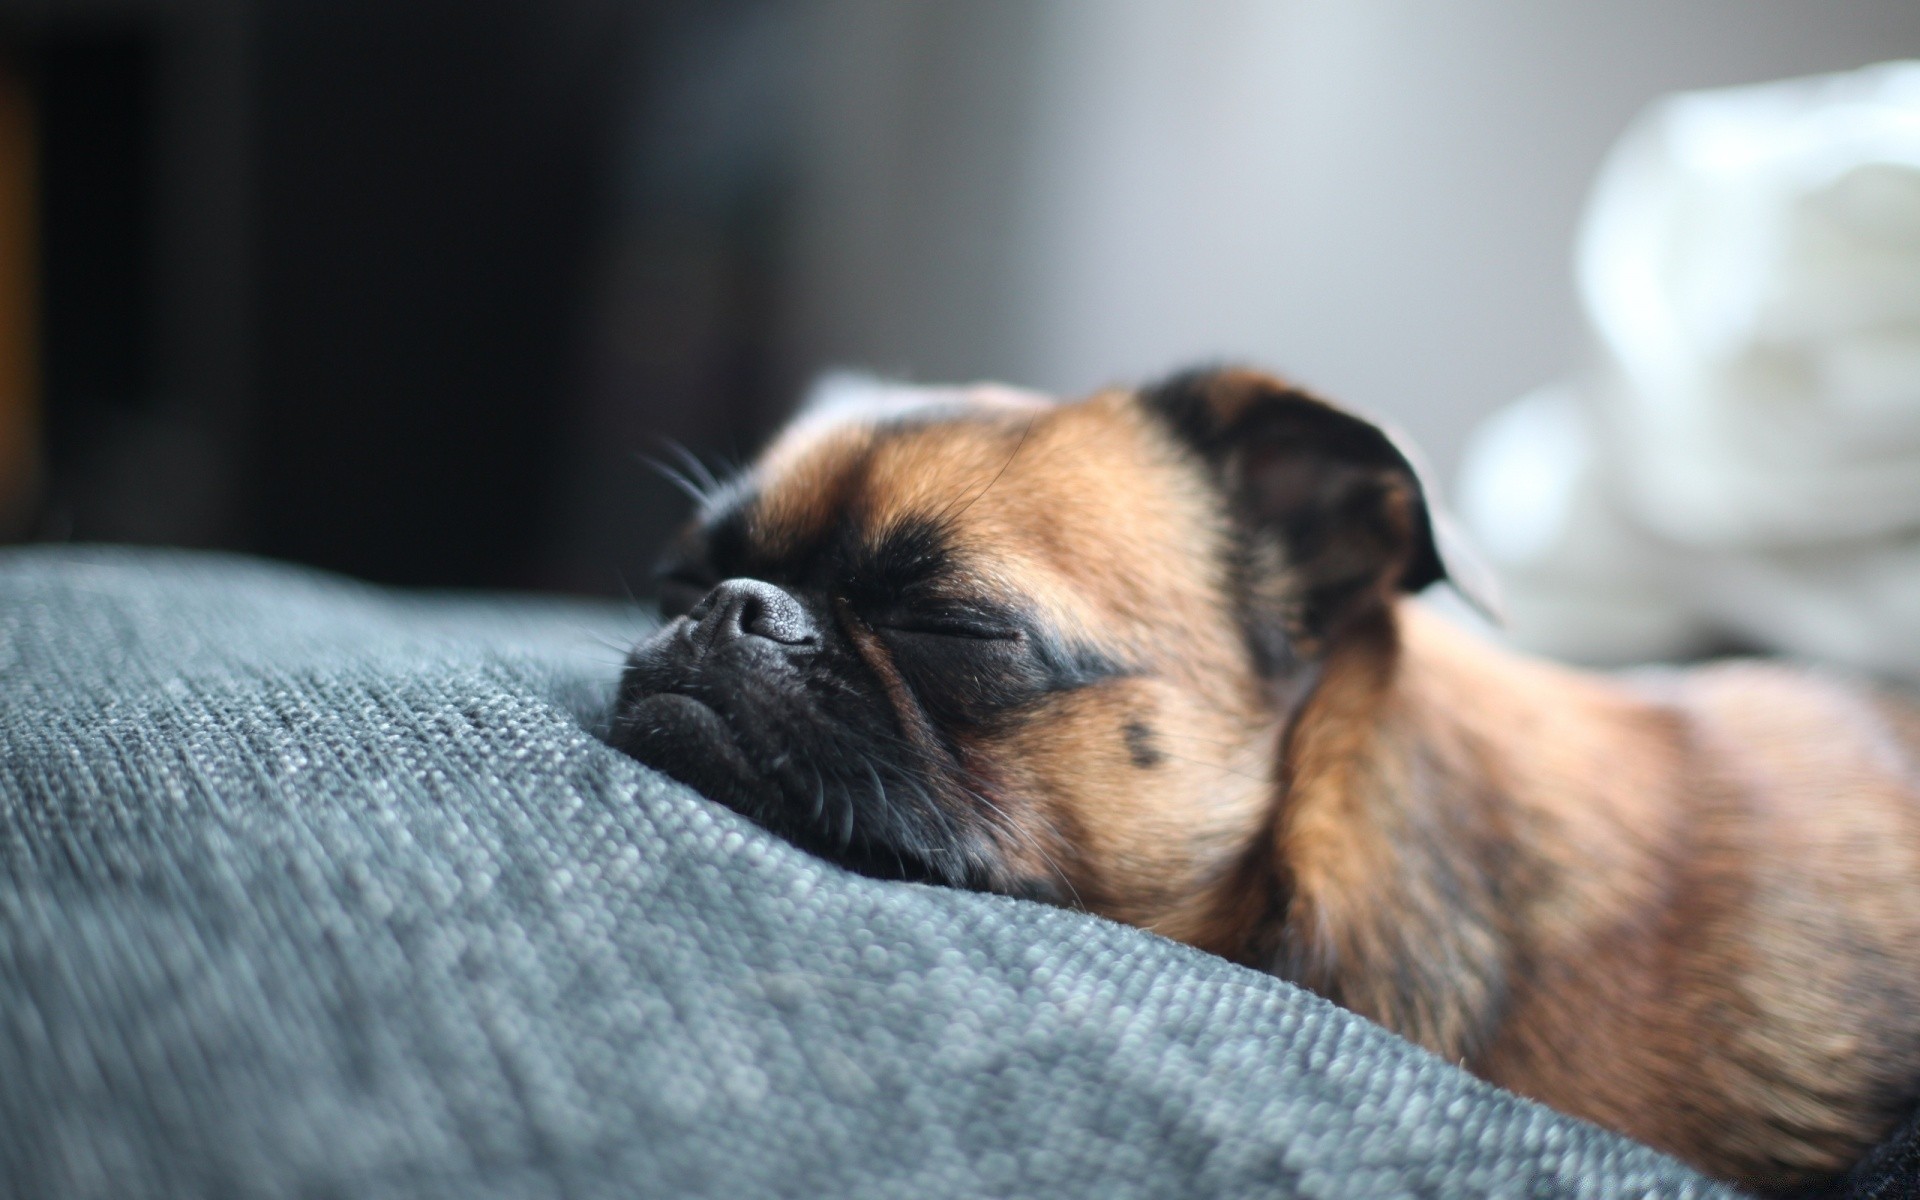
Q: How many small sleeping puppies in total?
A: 1